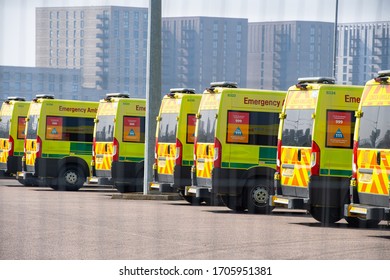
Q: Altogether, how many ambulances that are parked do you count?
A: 7